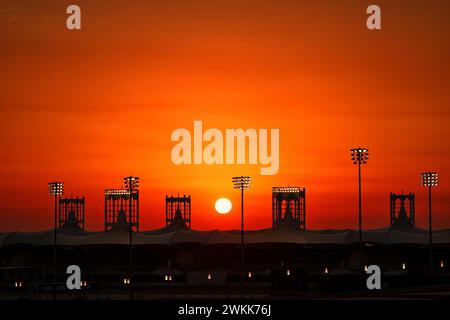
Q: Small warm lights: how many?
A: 15